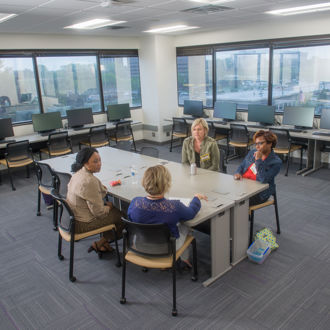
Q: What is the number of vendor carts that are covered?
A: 0